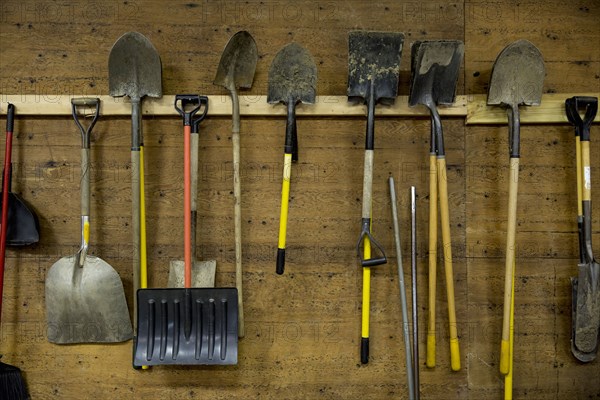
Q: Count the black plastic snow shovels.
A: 1